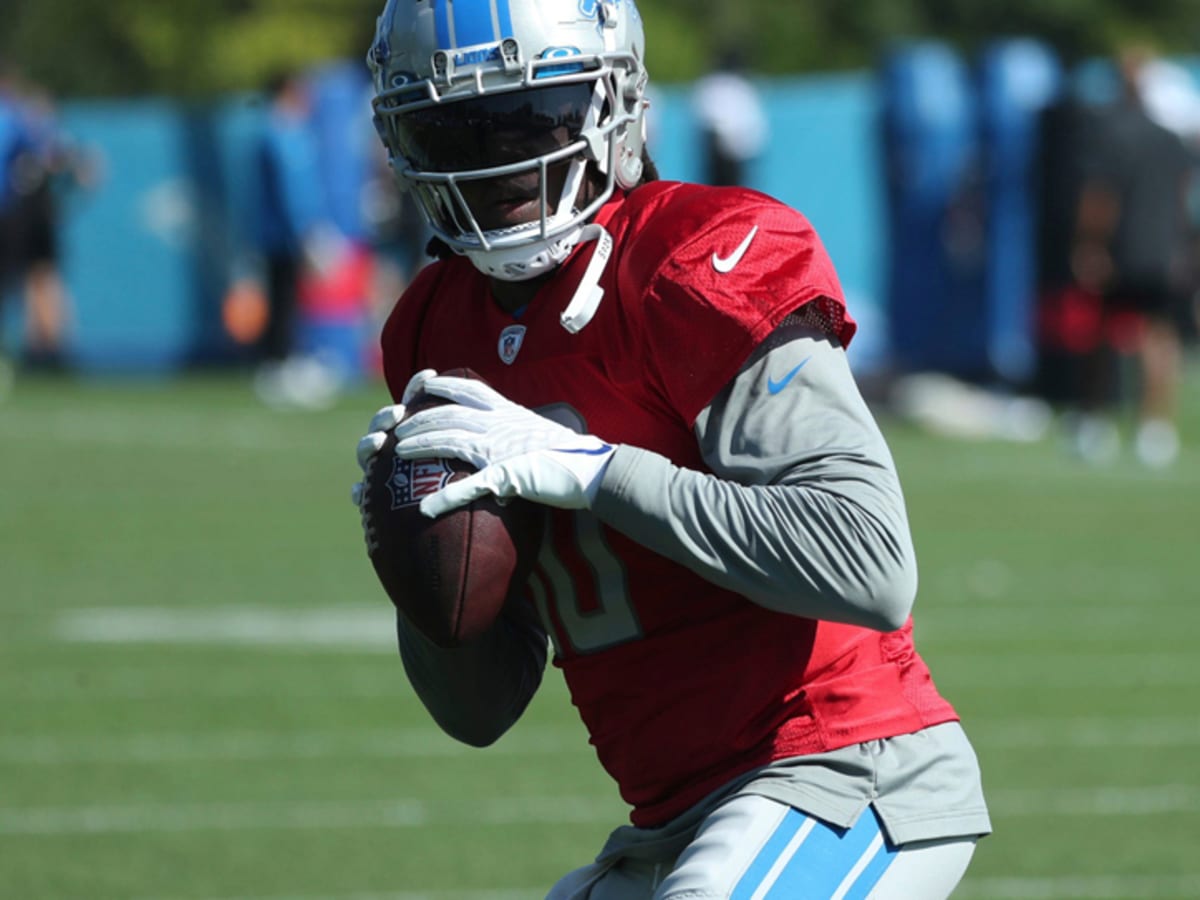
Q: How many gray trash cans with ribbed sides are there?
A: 0